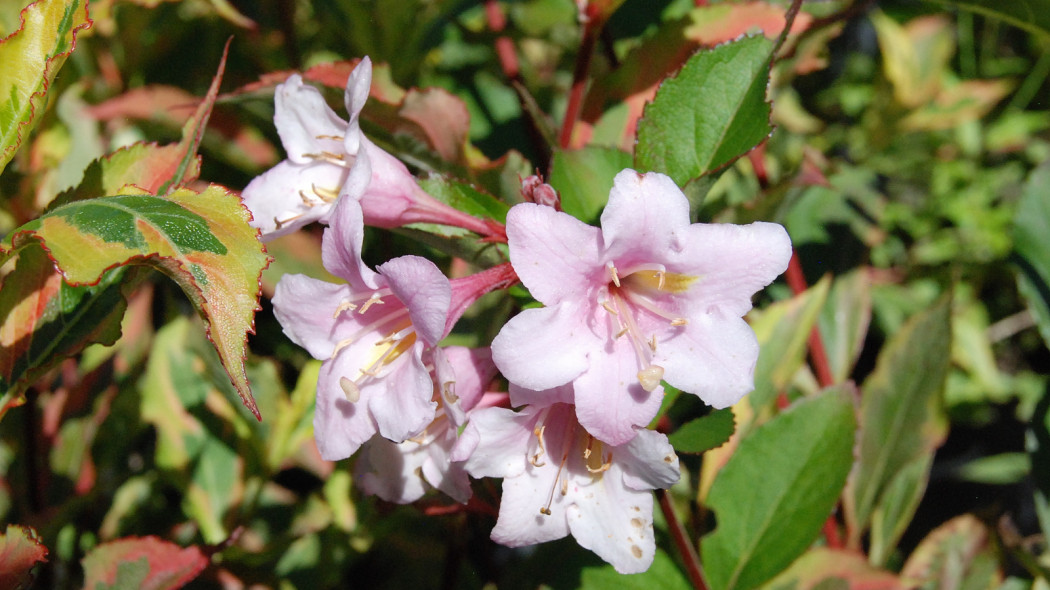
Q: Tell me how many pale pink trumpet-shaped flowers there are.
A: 5